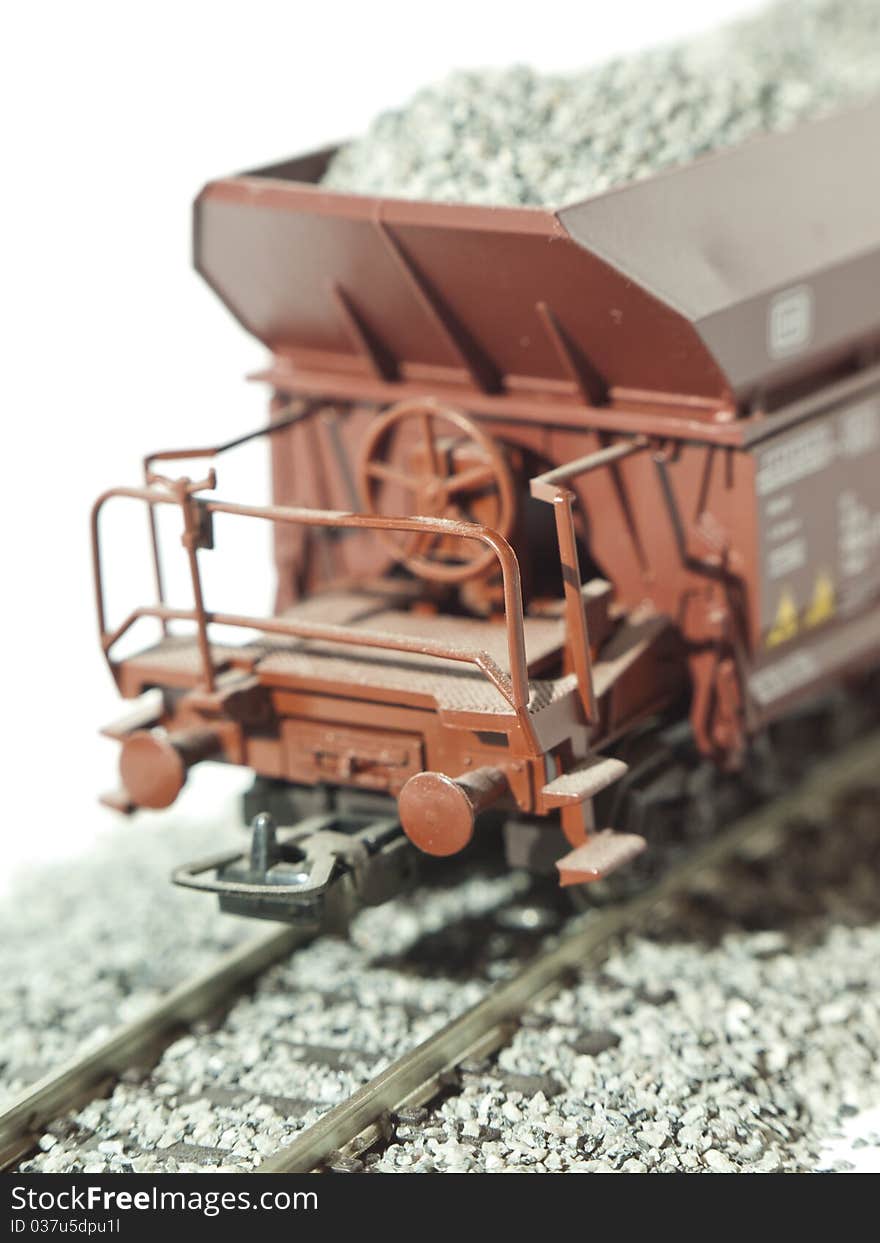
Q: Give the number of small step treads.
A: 4